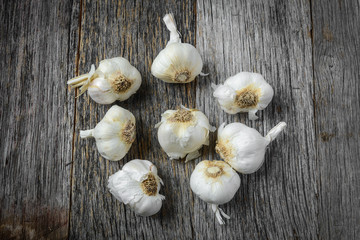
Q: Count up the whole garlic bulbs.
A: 8